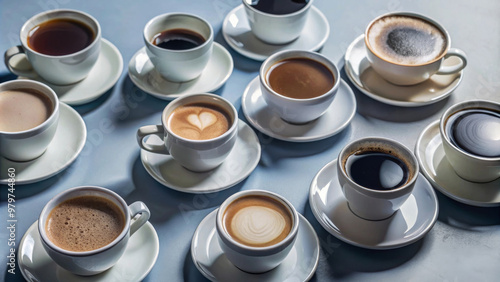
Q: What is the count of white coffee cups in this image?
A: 11